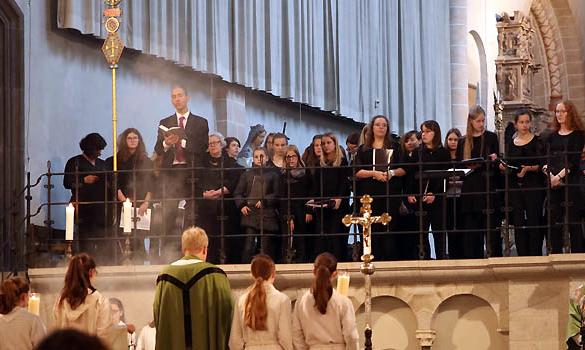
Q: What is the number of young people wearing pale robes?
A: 4